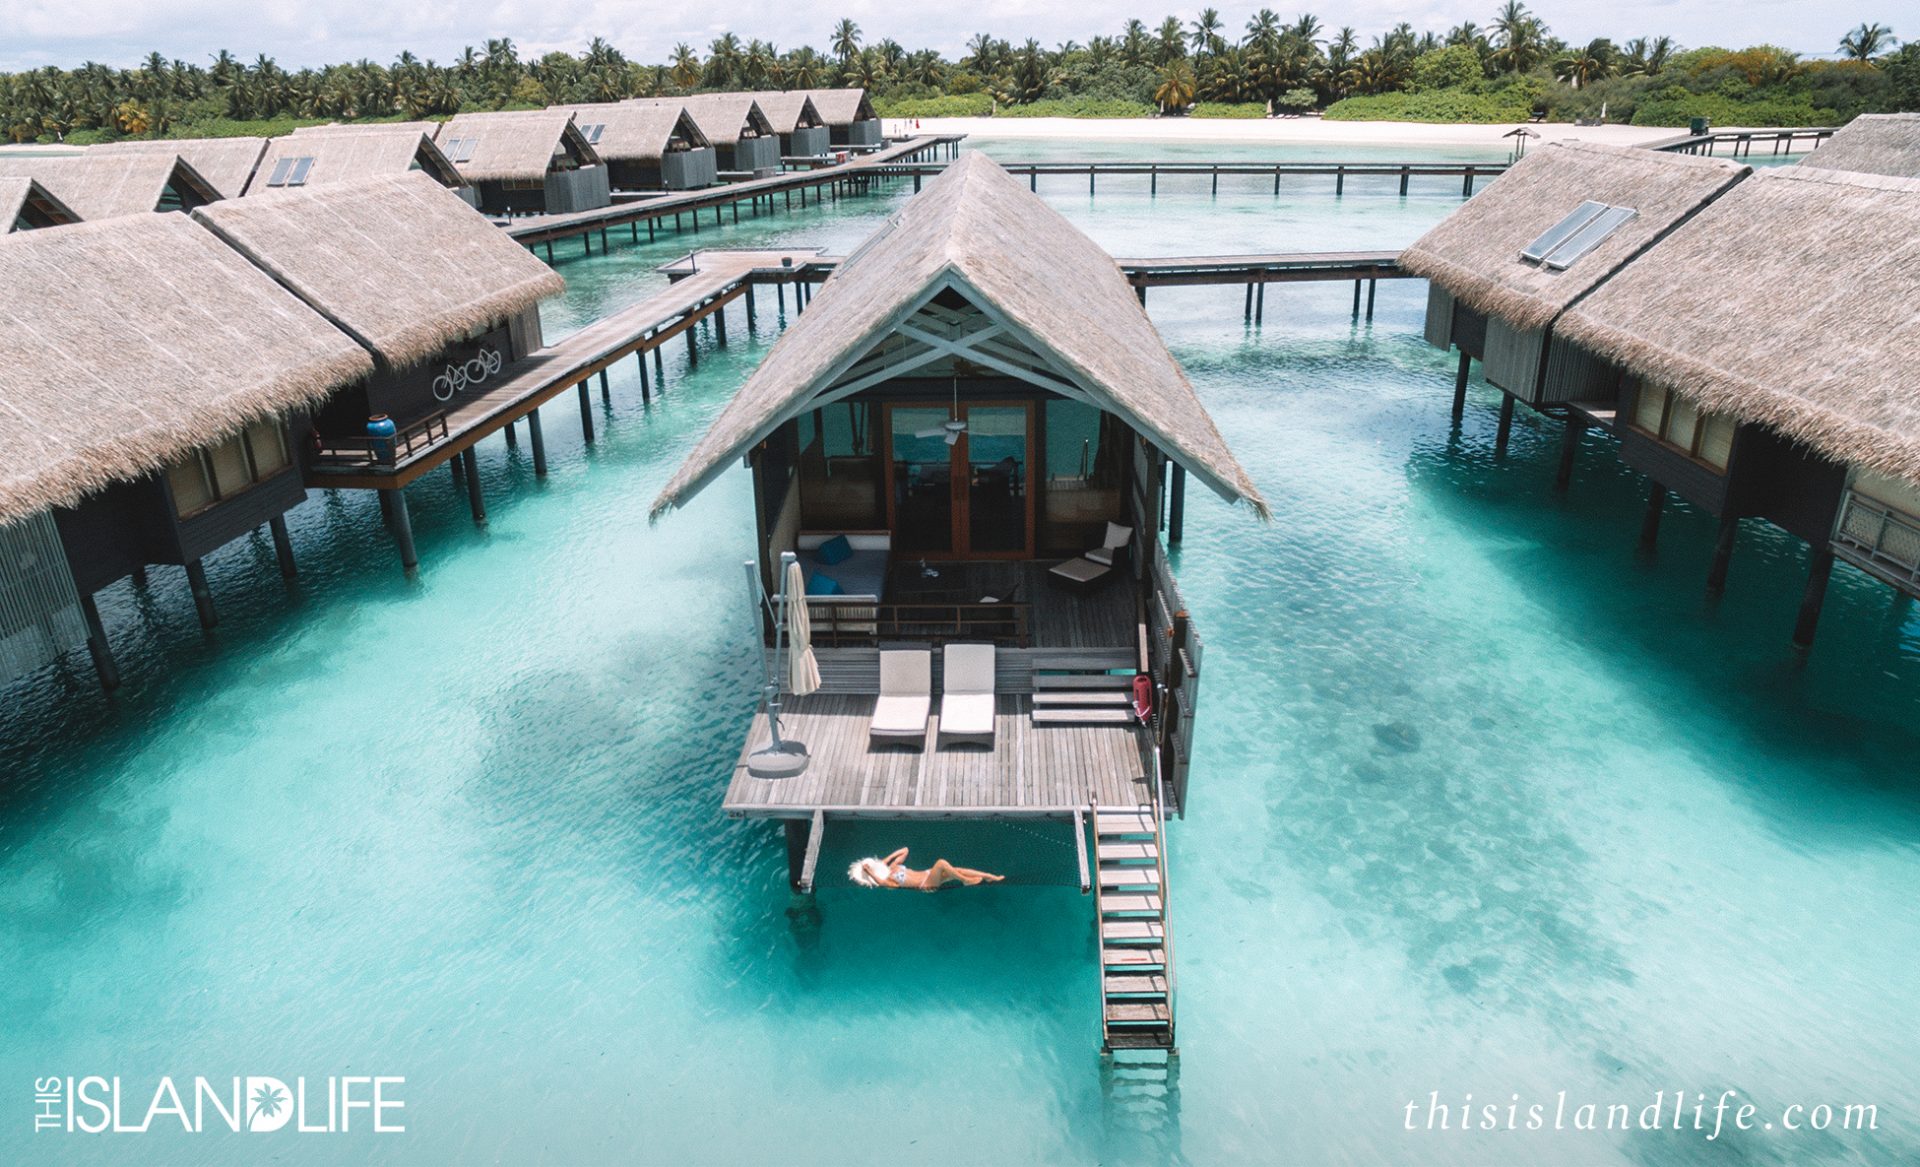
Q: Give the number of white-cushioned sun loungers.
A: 2